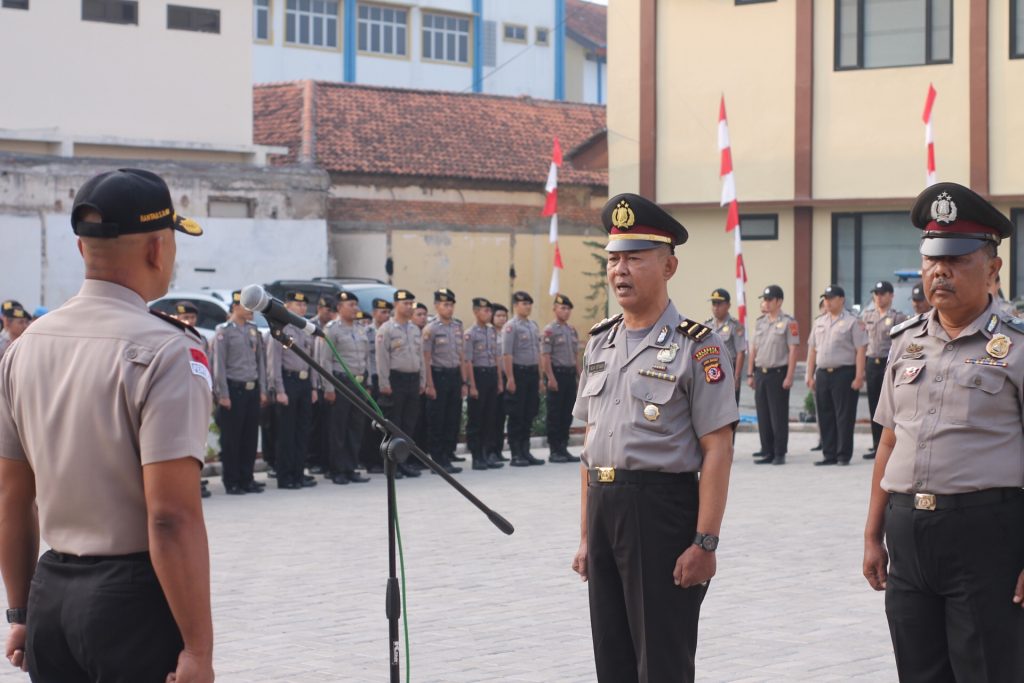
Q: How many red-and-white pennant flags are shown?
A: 3